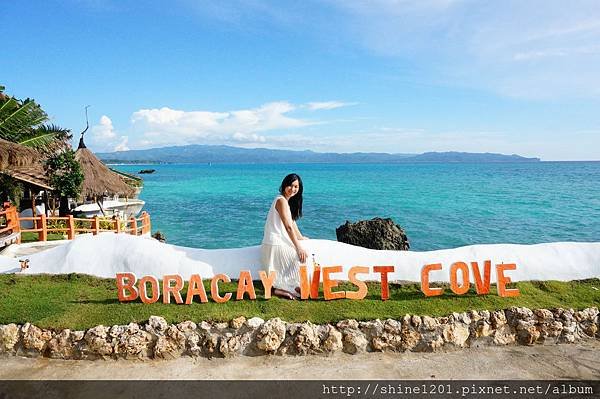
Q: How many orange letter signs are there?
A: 15